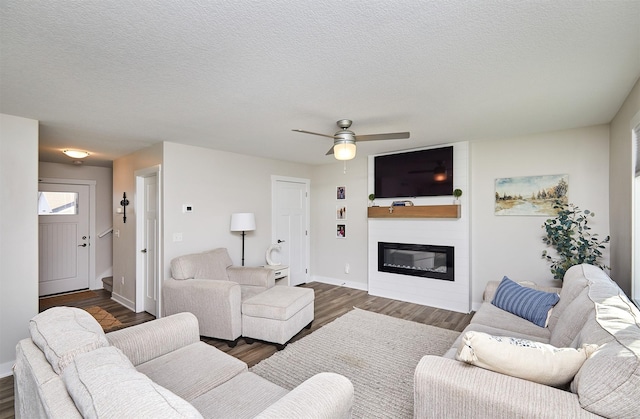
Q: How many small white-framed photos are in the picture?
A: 3